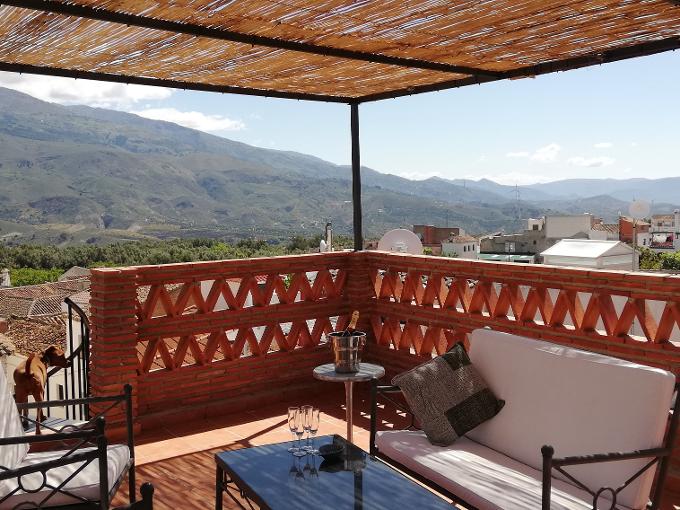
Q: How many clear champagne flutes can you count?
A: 4